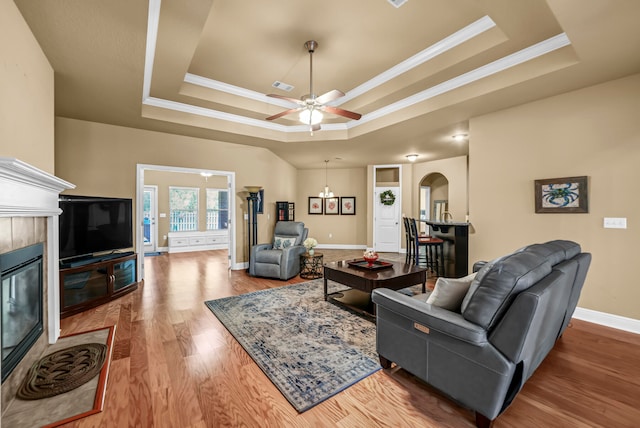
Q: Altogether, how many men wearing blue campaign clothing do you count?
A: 0